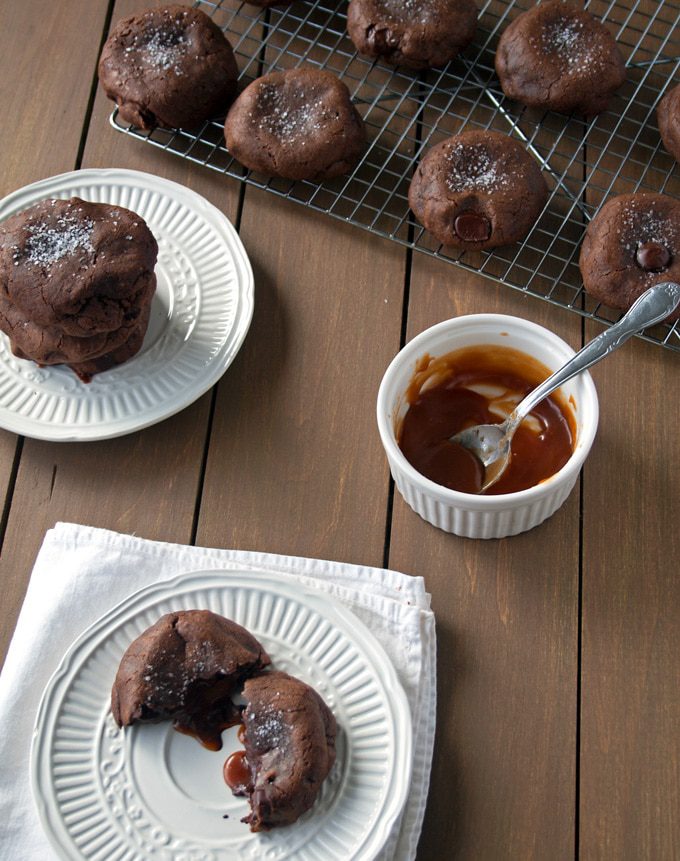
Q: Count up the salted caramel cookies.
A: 12